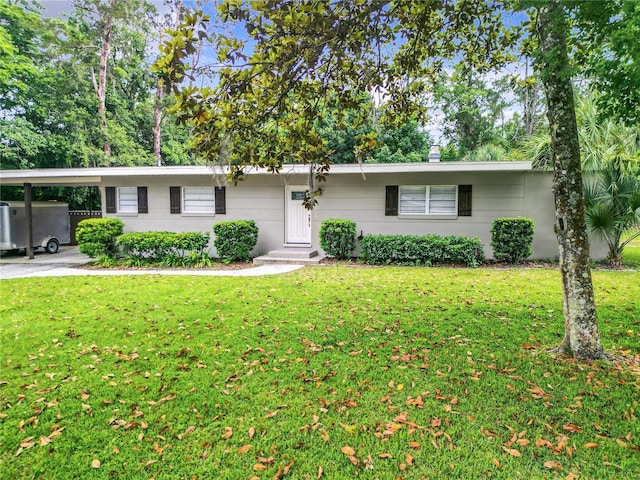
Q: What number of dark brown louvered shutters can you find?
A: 6